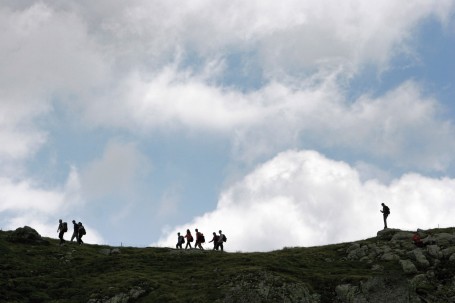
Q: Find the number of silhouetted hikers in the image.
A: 9